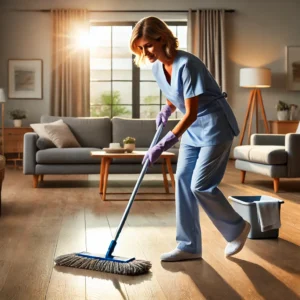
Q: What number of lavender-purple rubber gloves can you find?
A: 2